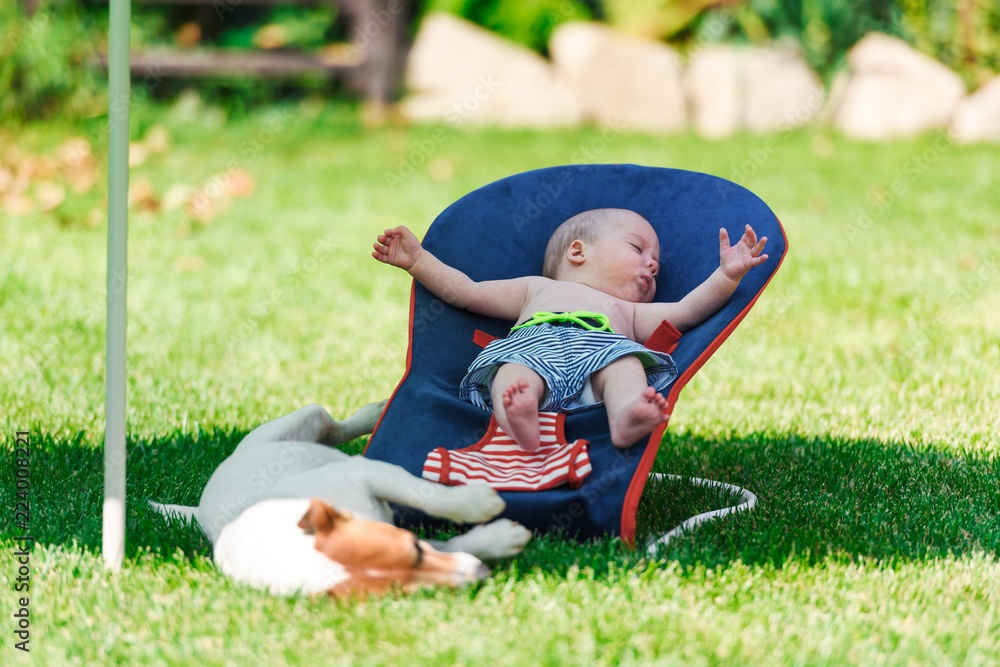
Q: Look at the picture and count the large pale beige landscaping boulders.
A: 5